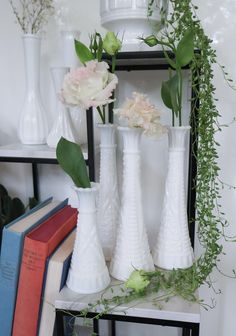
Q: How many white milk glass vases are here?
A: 7